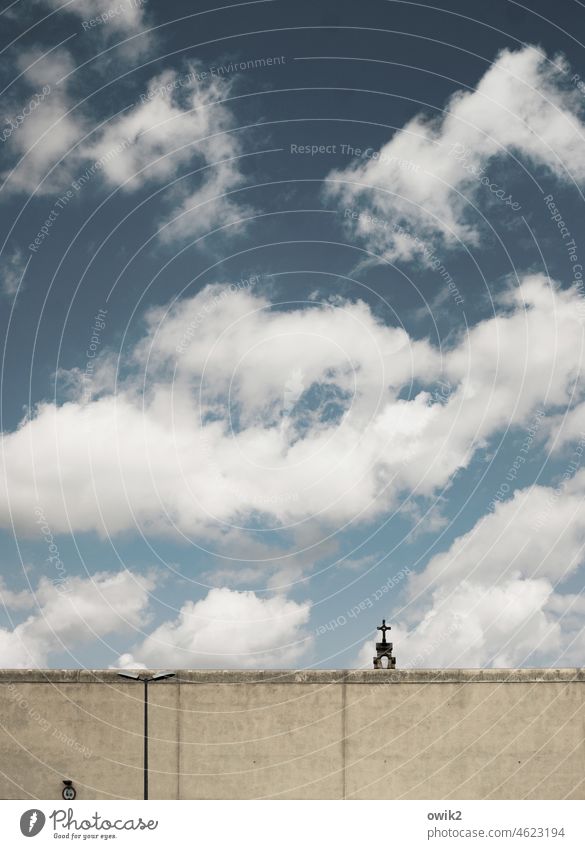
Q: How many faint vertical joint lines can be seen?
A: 2